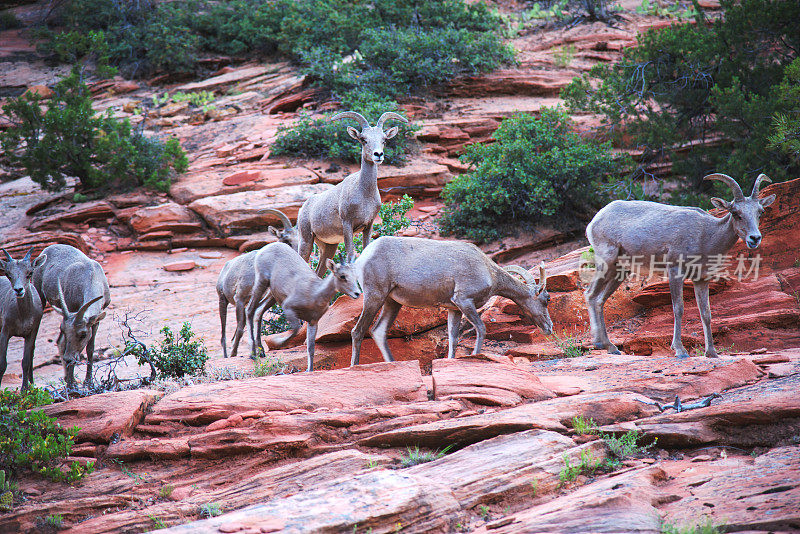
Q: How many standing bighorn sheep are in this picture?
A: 7